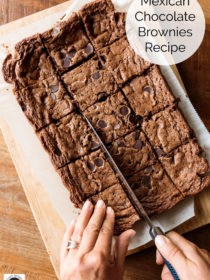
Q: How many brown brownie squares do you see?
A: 15